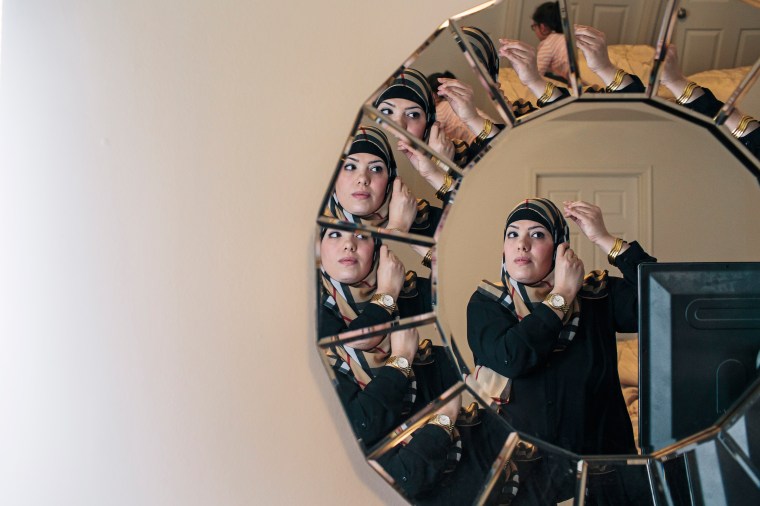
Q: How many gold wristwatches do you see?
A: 4